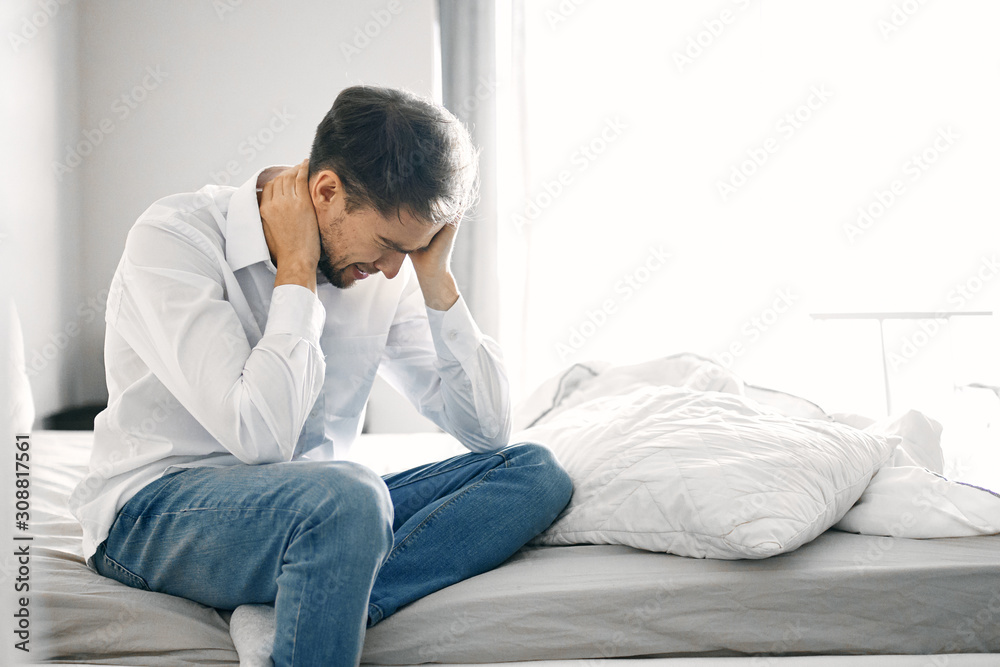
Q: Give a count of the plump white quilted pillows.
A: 1